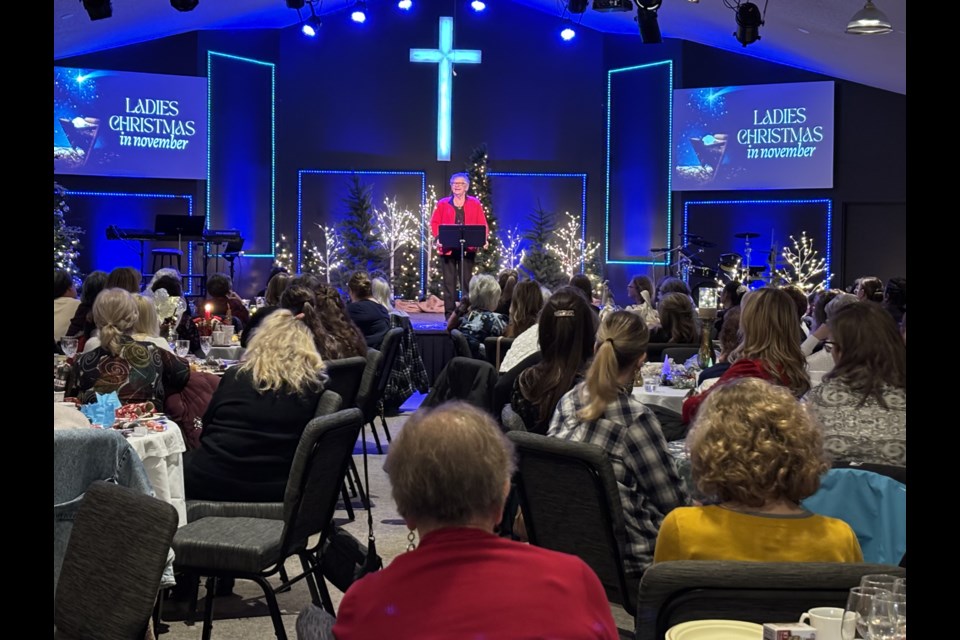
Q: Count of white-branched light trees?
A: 7